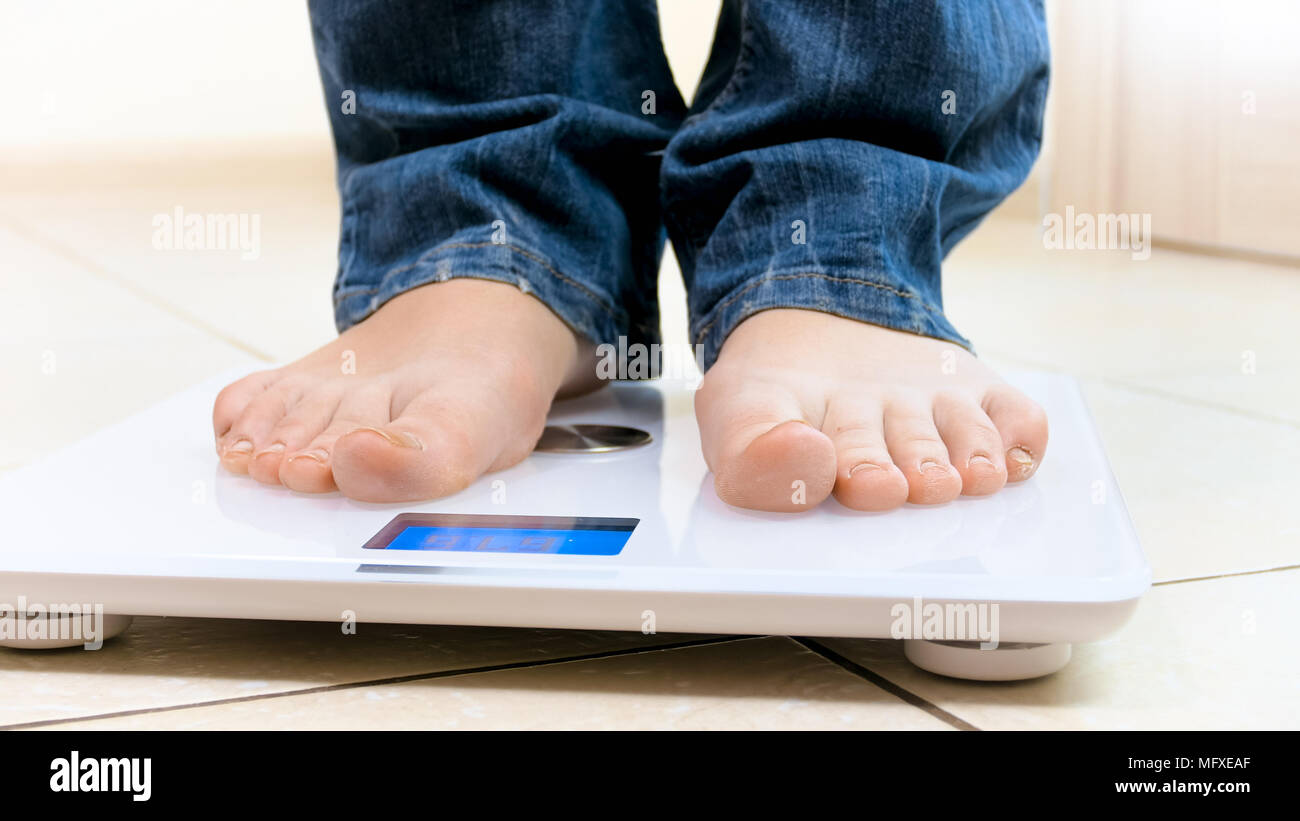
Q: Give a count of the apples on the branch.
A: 0